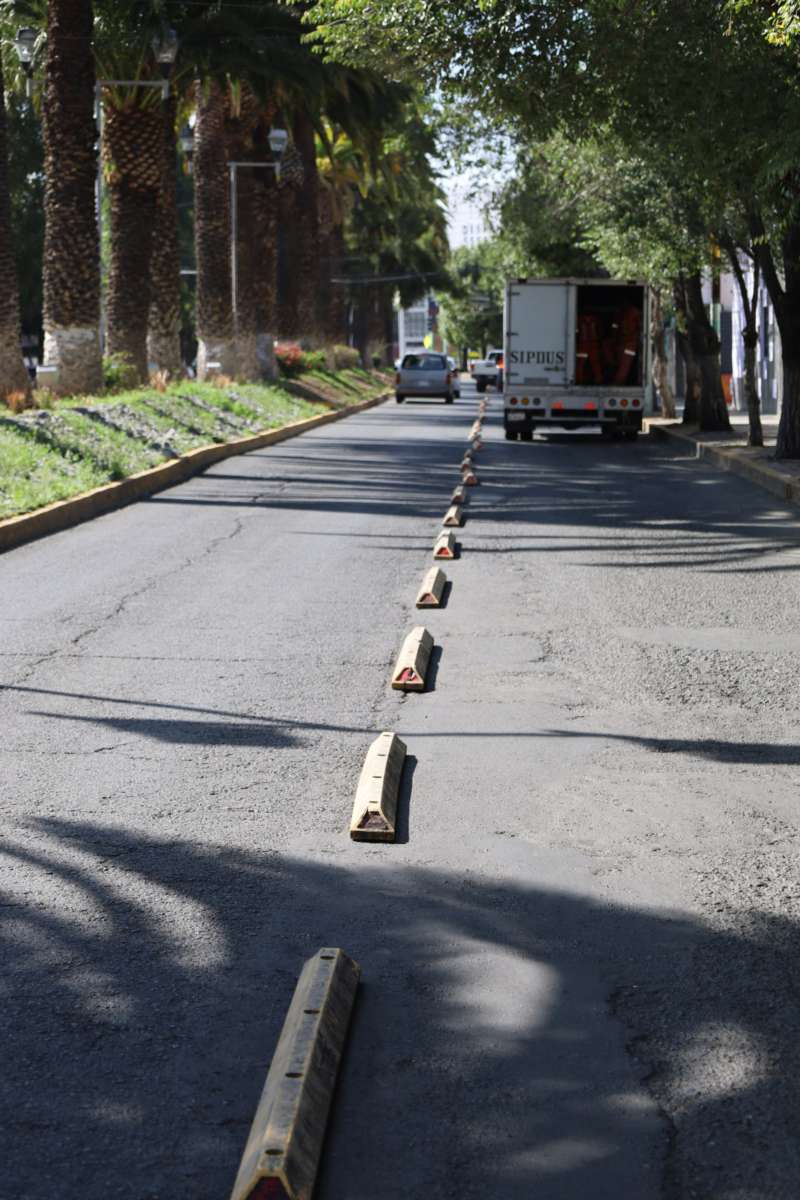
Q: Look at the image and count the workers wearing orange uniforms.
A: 2